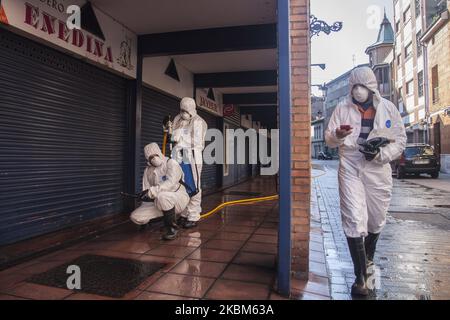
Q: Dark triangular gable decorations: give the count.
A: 3